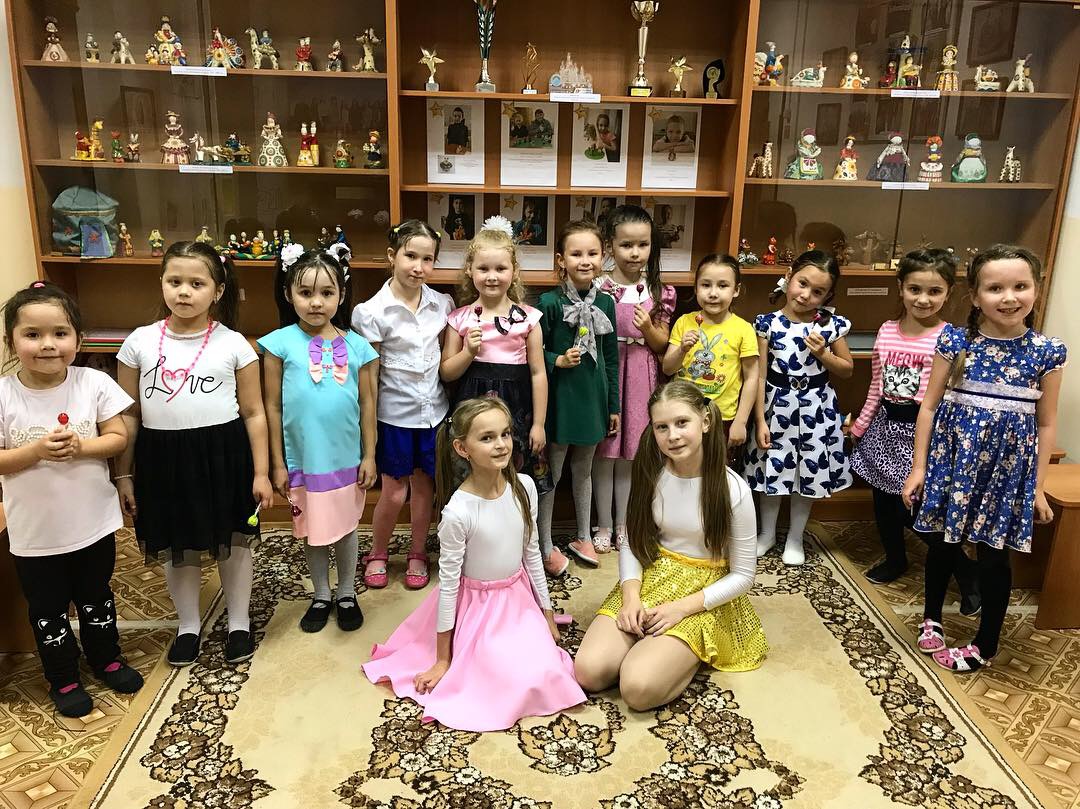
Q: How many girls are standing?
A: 11